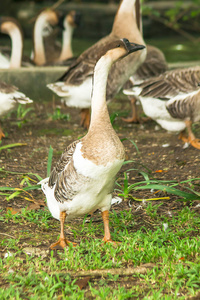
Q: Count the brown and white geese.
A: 8